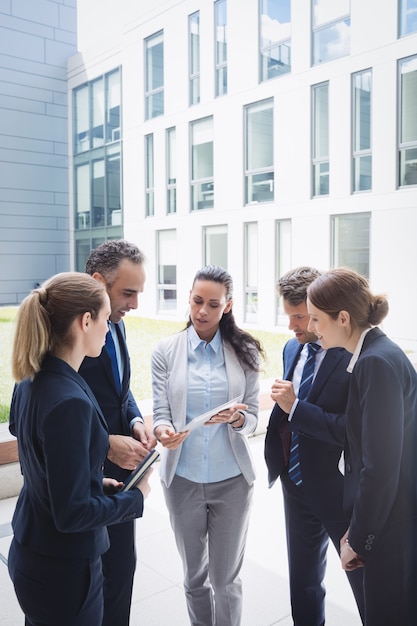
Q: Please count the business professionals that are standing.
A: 5